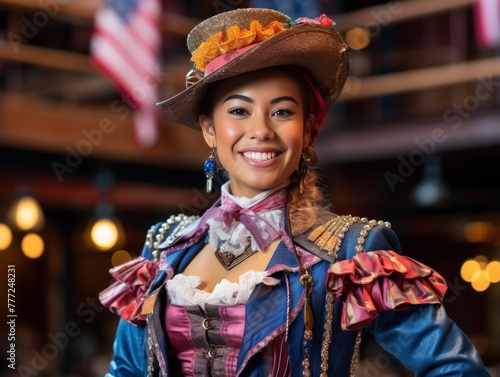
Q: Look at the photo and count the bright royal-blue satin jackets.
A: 1